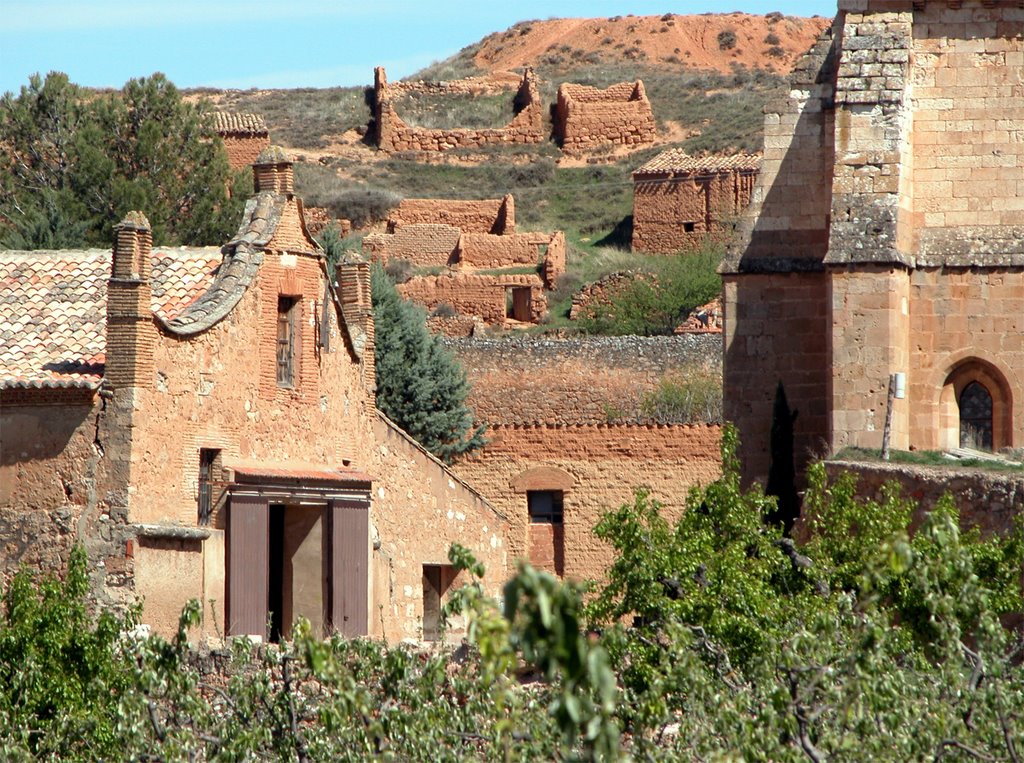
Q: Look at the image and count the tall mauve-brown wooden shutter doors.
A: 2